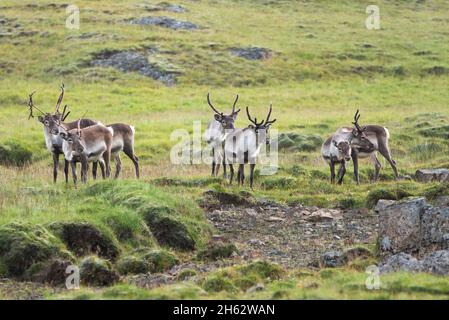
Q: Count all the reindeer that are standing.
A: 7